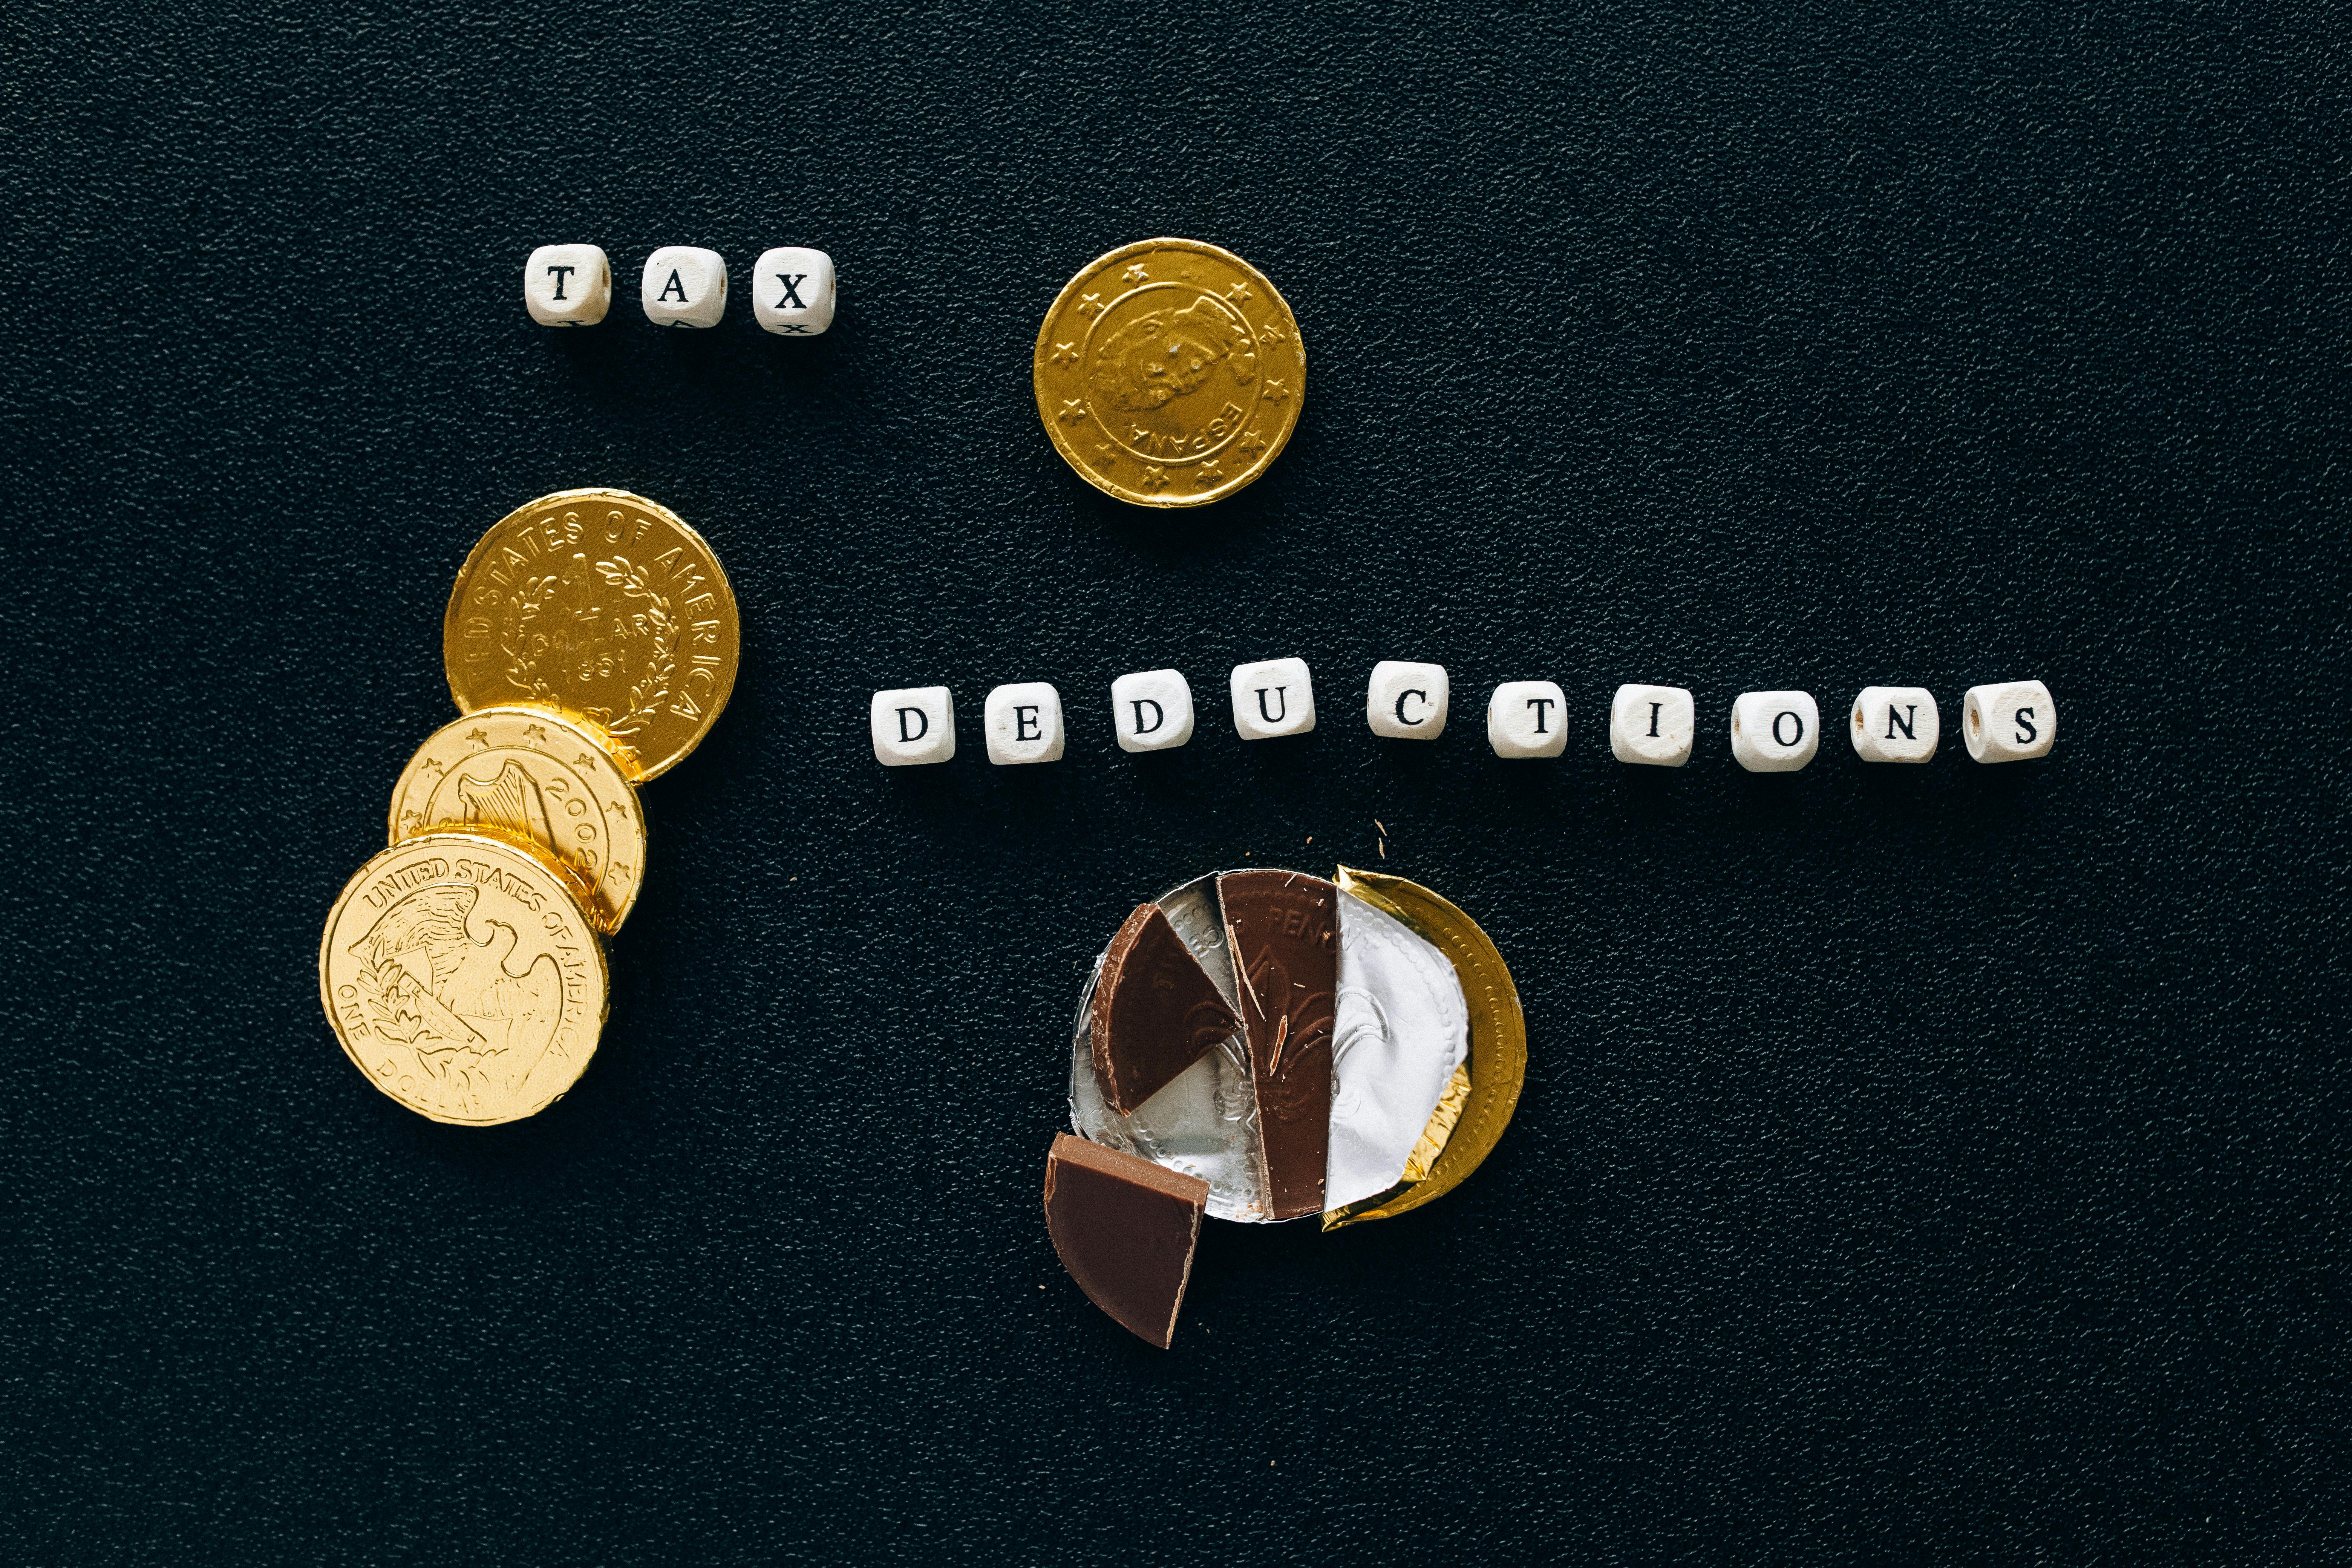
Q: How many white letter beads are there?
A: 13